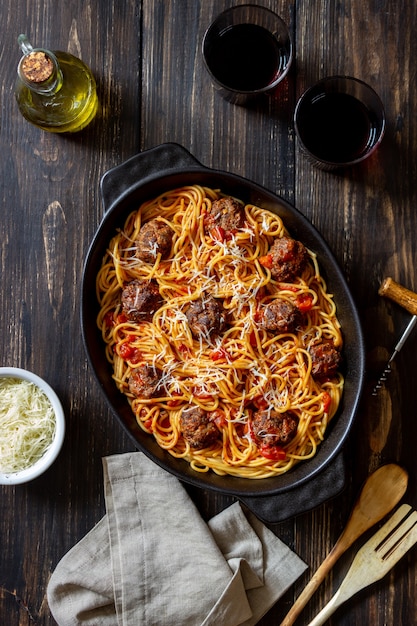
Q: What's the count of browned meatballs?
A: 10